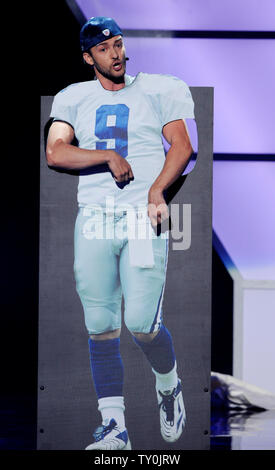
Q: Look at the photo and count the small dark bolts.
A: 4